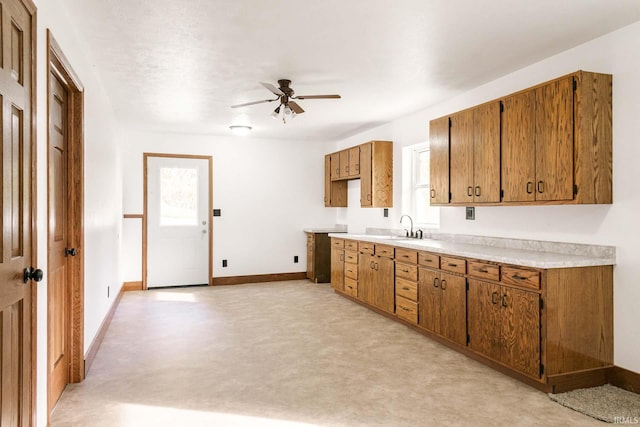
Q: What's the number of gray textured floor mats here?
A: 1